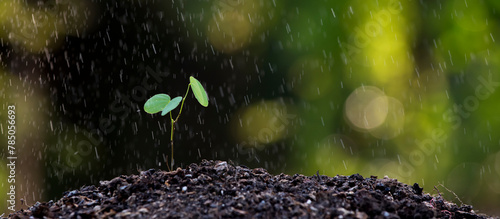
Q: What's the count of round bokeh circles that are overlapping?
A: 2